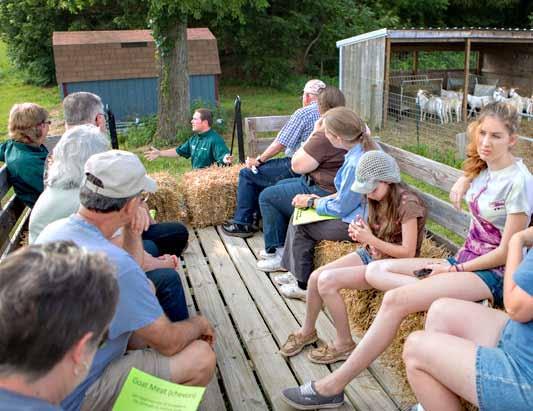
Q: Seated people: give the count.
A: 11